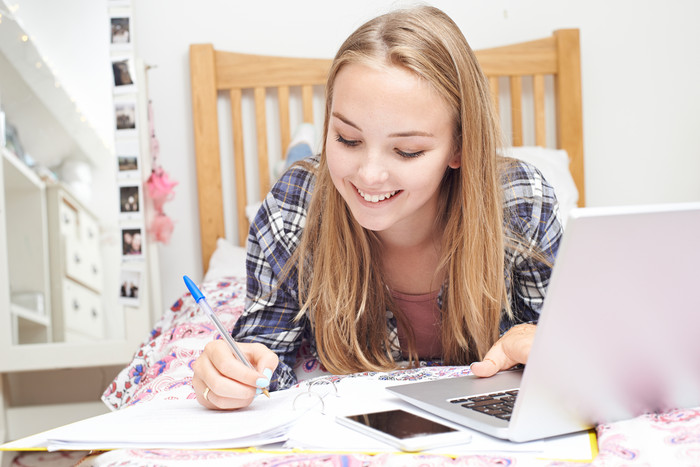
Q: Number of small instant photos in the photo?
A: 7